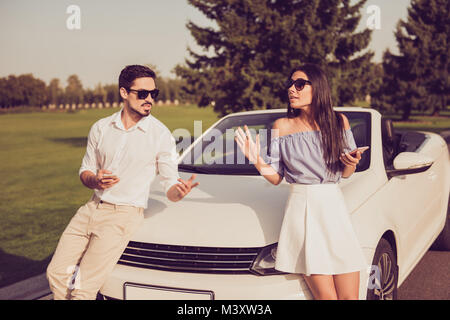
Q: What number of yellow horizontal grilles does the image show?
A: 0